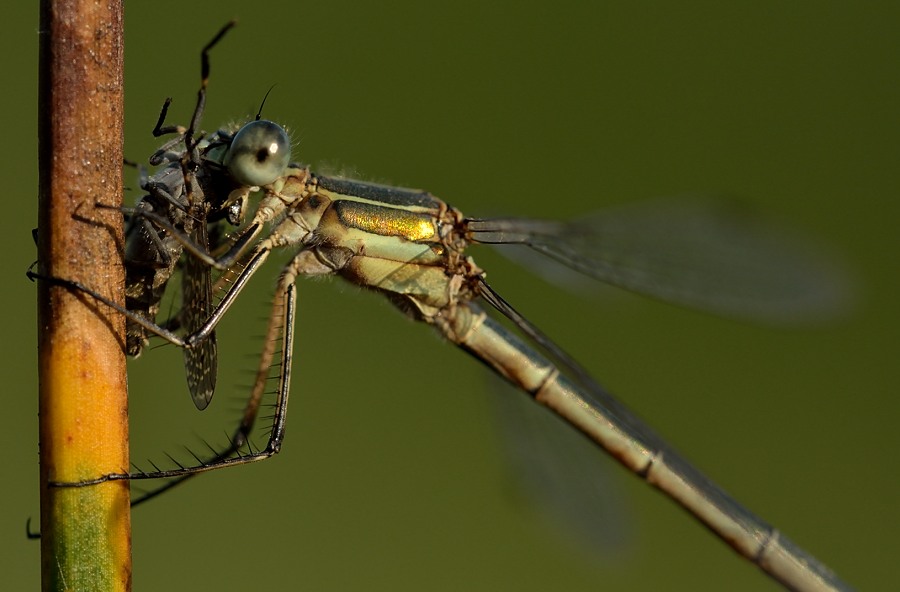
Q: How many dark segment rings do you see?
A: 3